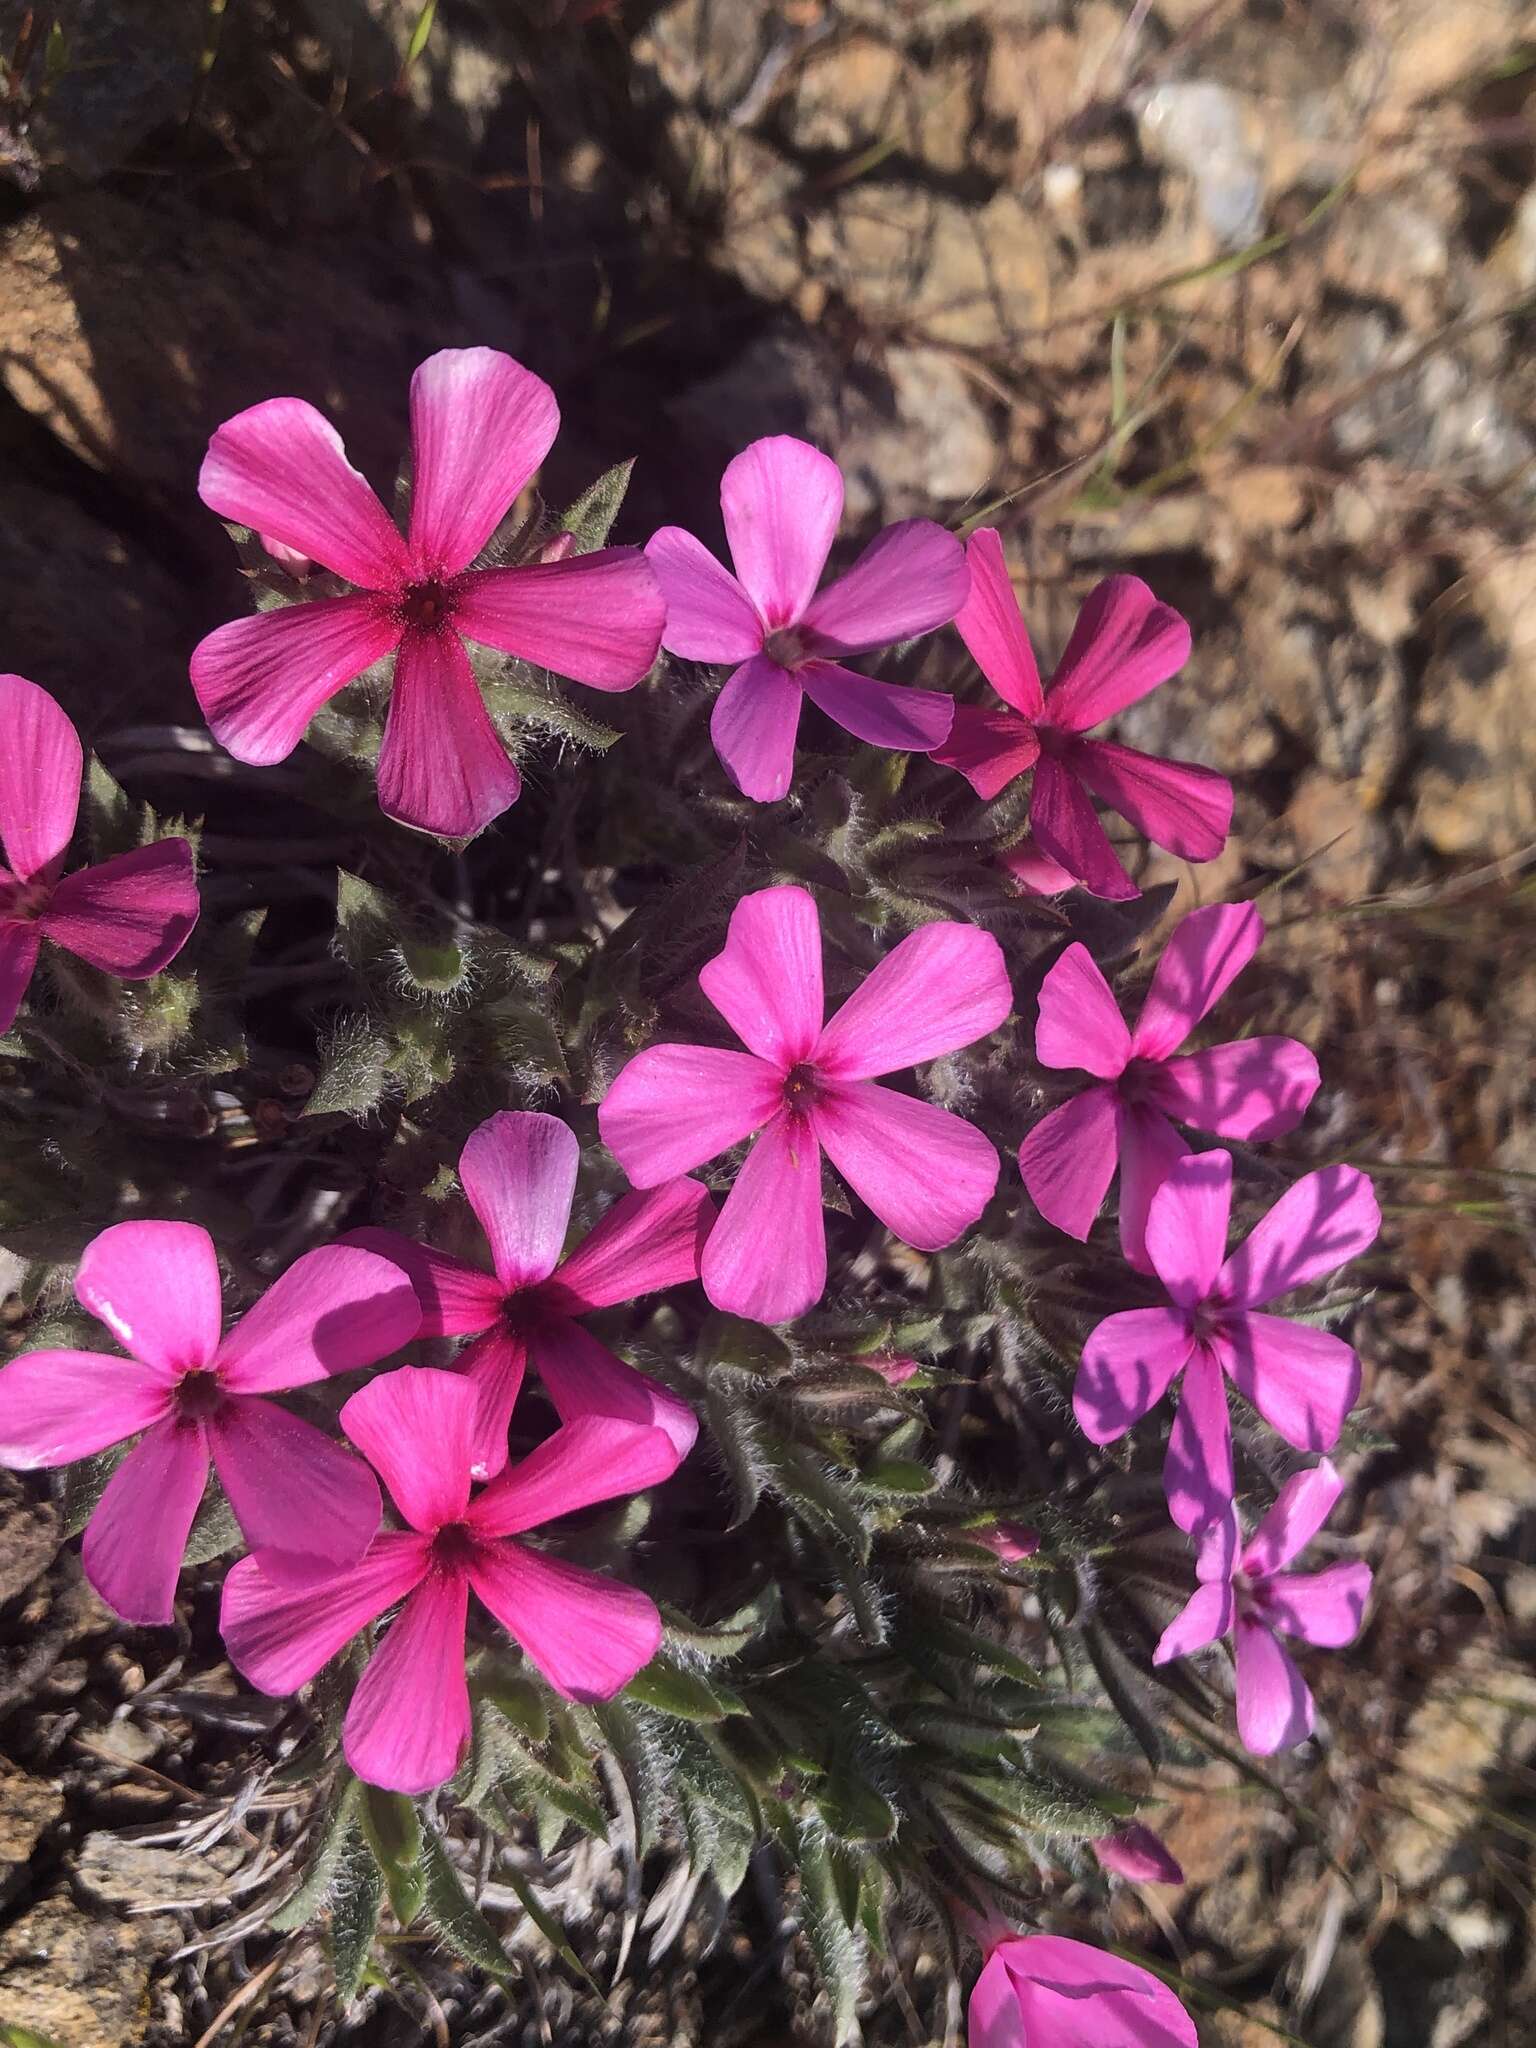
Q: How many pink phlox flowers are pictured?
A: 12